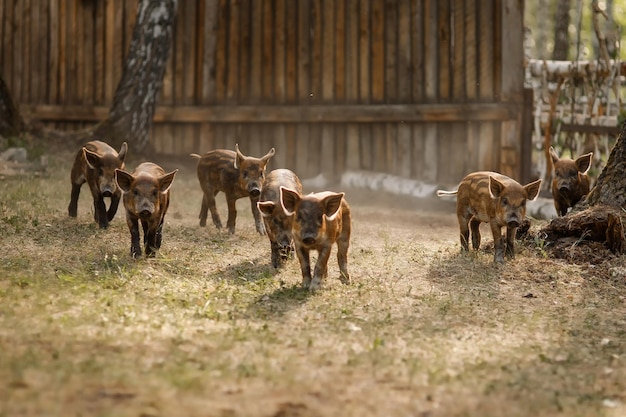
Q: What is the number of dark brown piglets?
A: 7